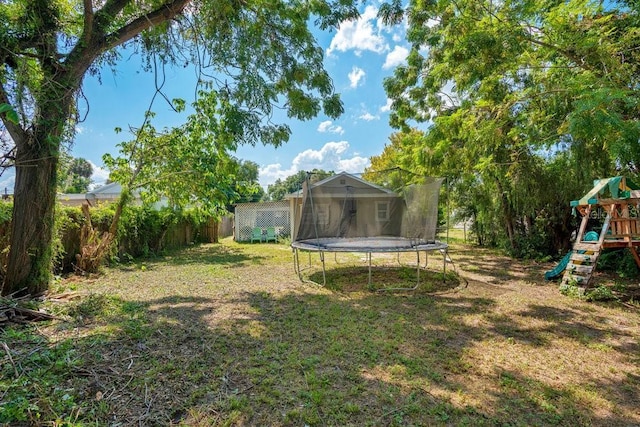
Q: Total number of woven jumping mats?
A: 1